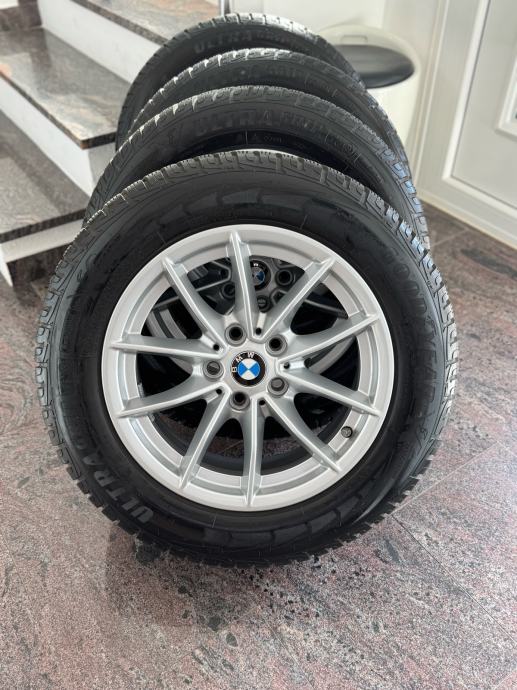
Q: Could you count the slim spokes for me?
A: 10